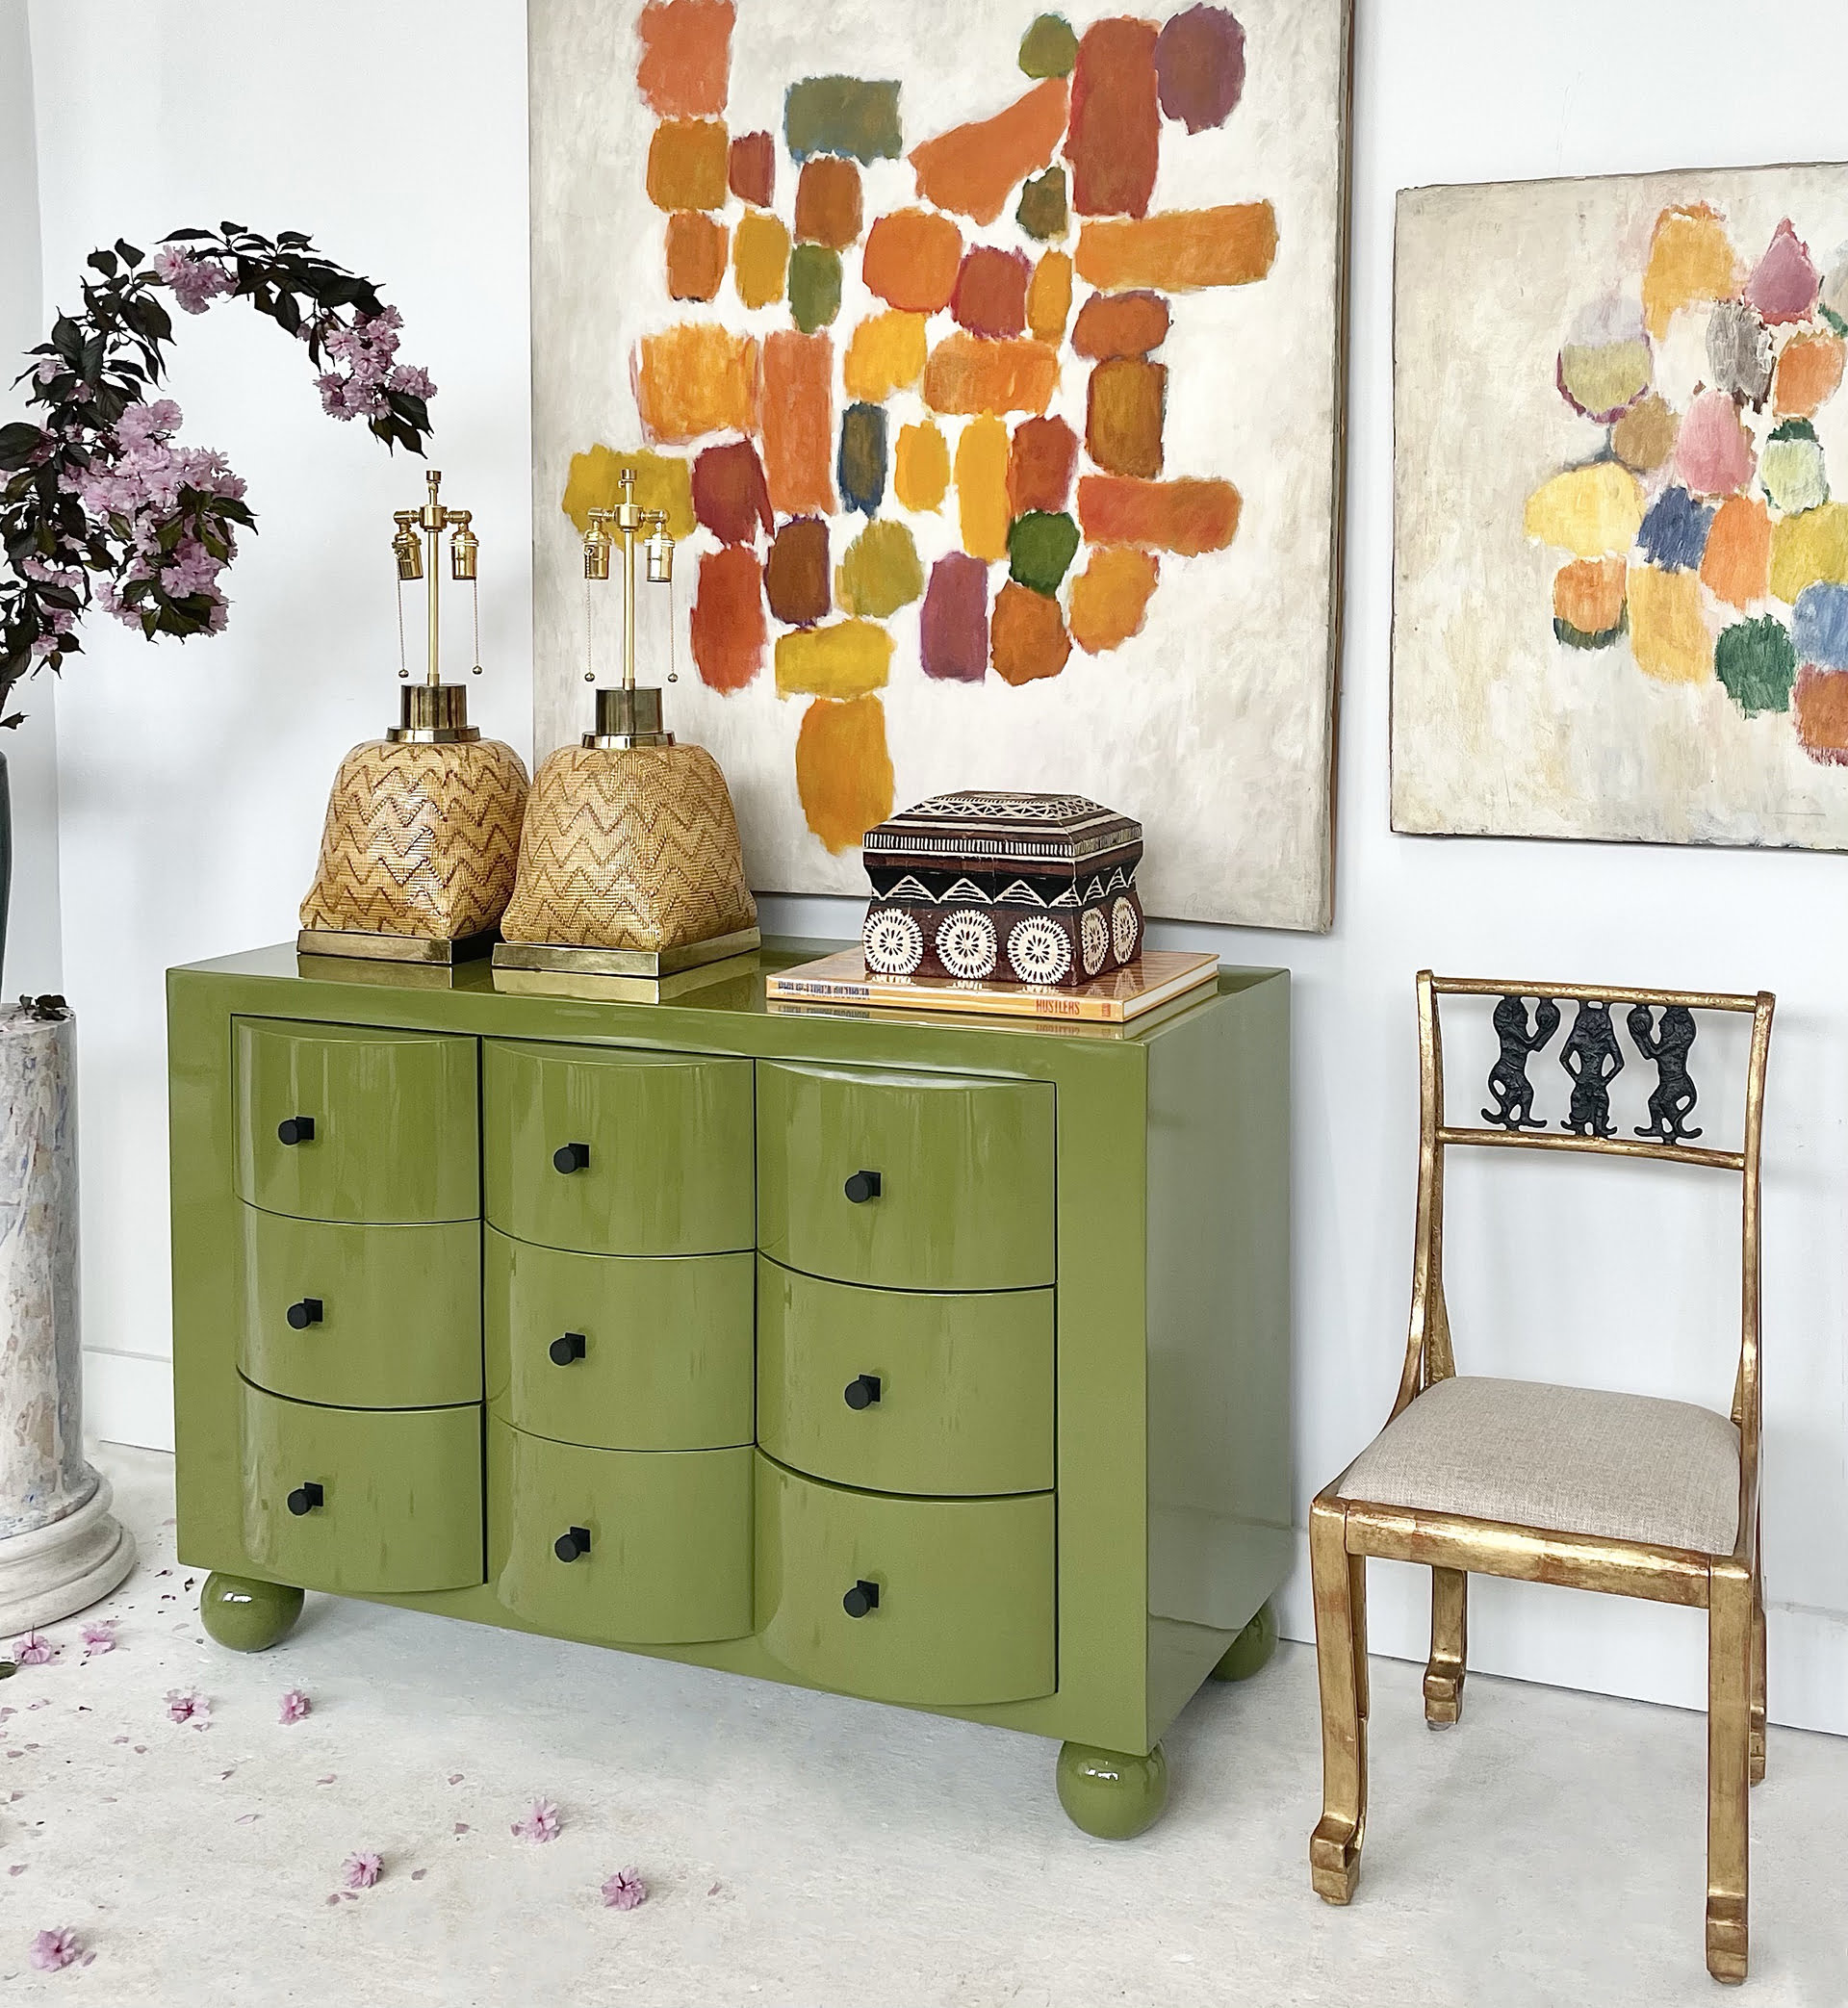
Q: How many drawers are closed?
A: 9